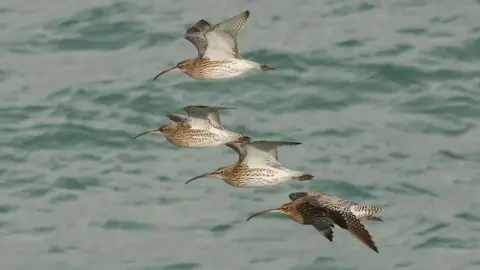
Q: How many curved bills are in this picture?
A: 4